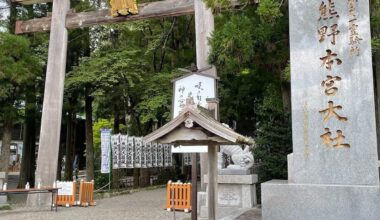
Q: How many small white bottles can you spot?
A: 4